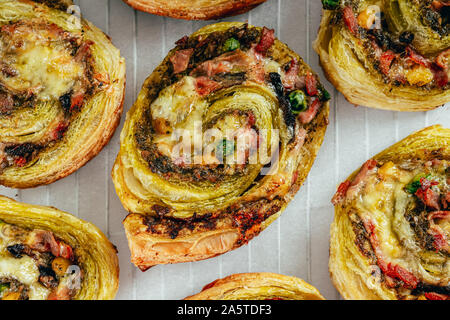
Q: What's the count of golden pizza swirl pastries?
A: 7